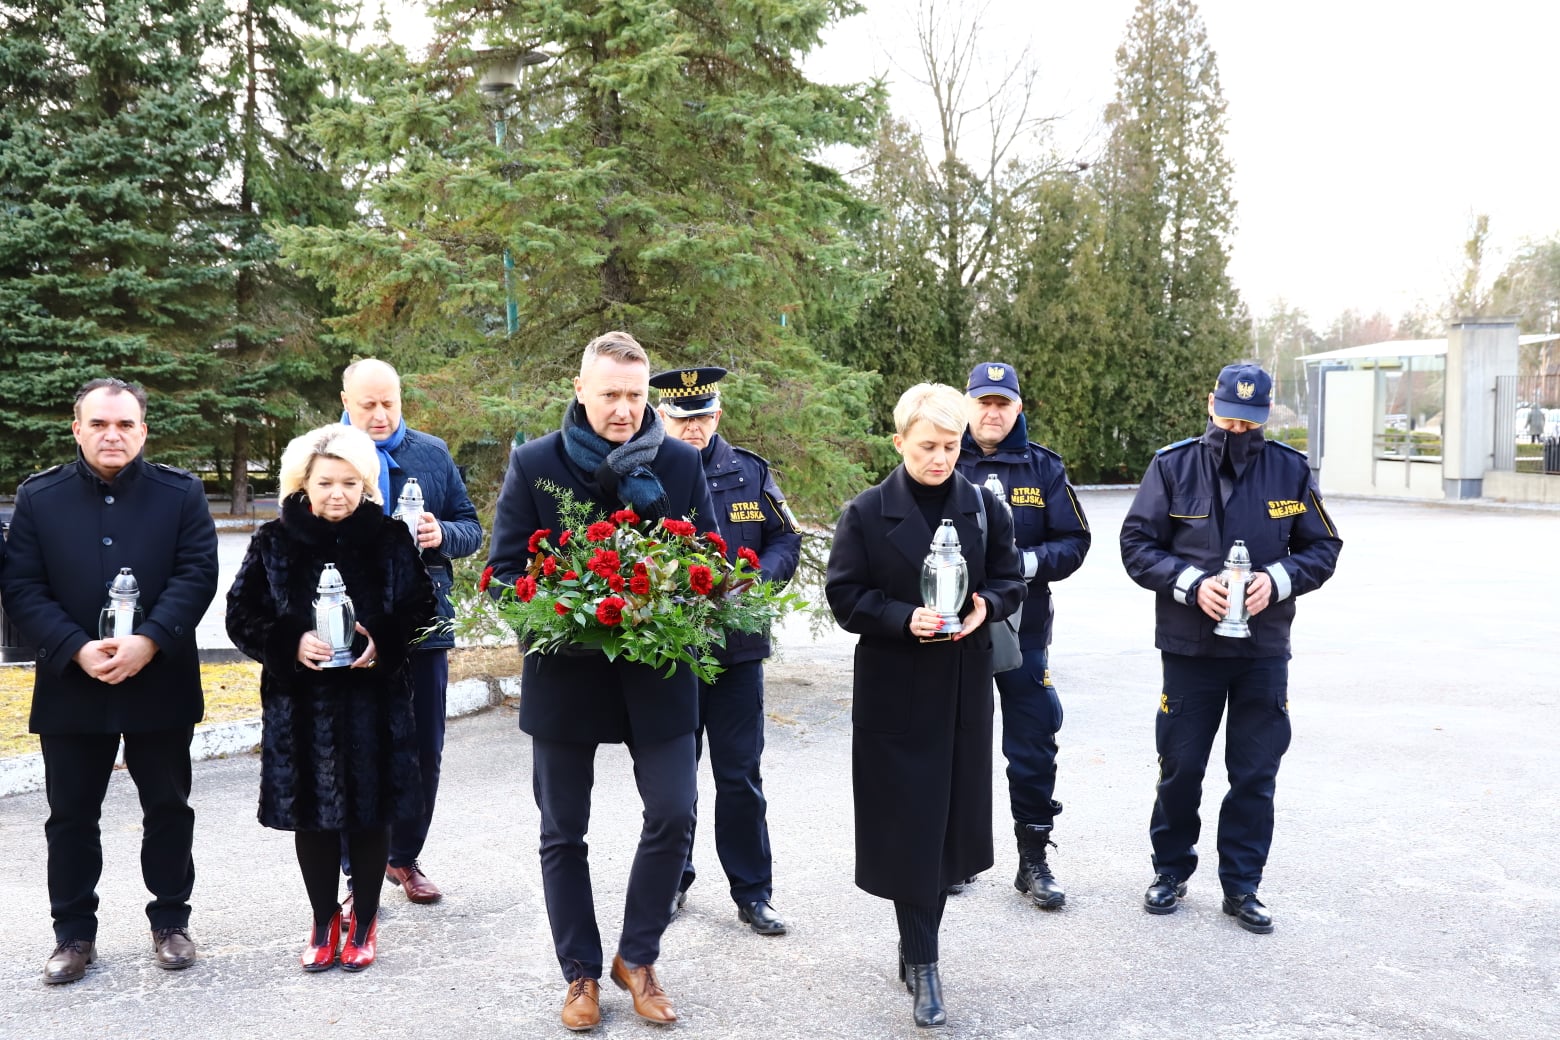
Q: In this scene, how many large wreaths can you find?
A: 1